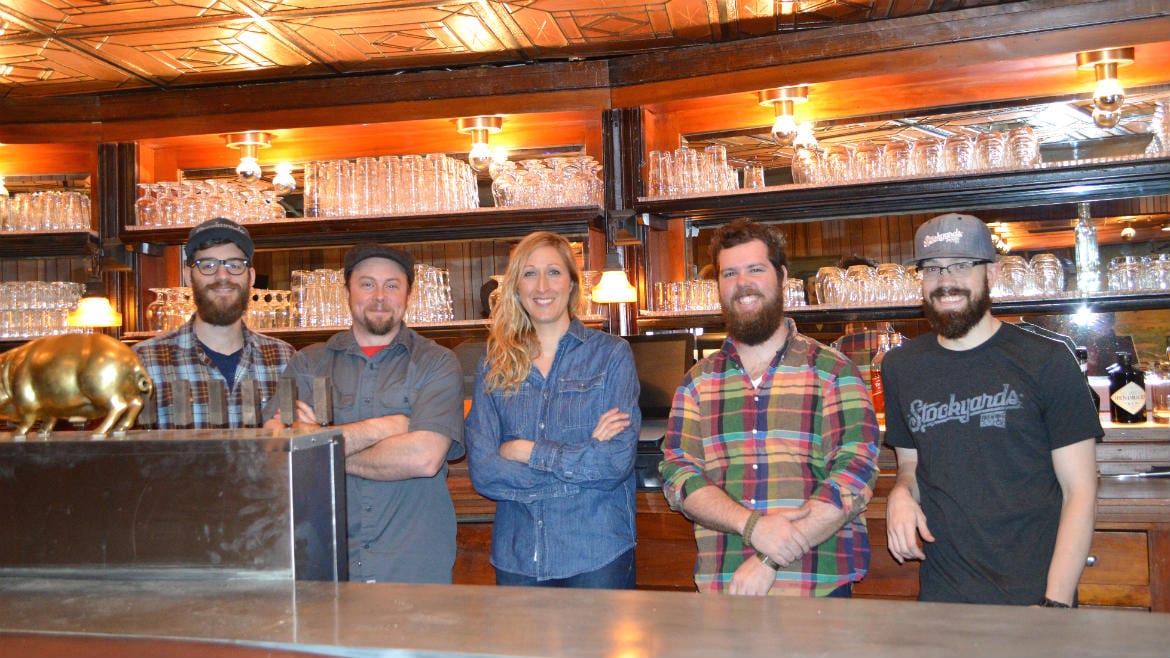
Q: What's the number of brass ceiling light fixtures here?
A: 4